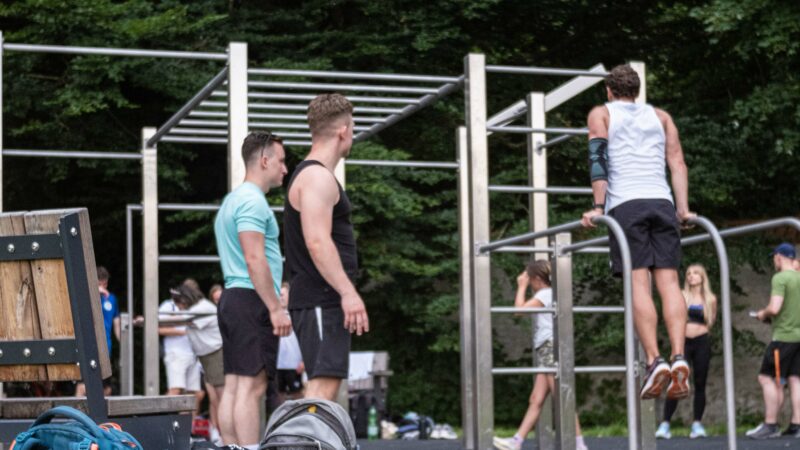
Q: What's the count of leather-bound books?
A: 0